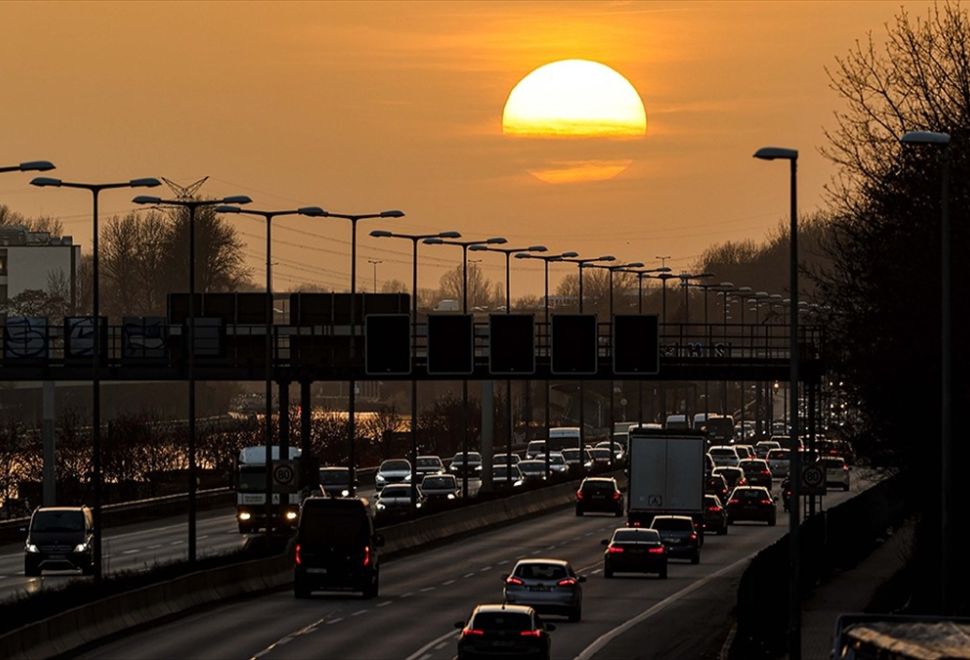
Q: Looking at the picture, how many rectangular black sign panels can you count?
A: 5